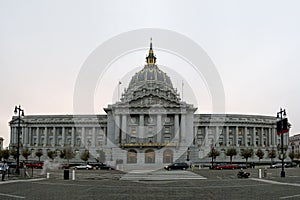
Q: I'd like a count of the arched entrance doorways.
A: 3